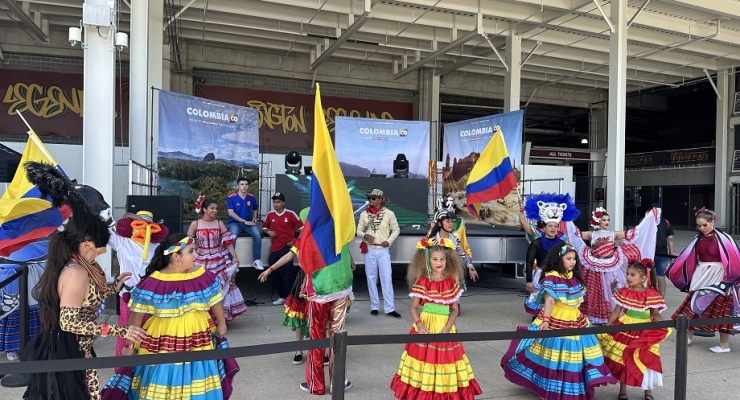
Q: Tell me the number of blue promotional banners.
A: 3